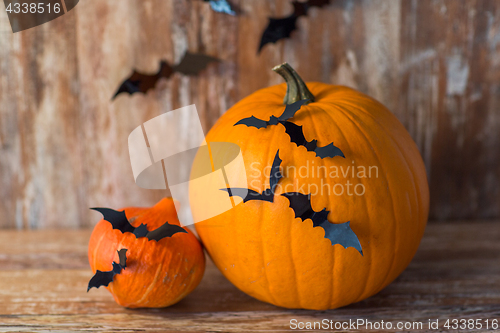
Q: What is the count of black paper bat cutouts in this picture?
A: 9